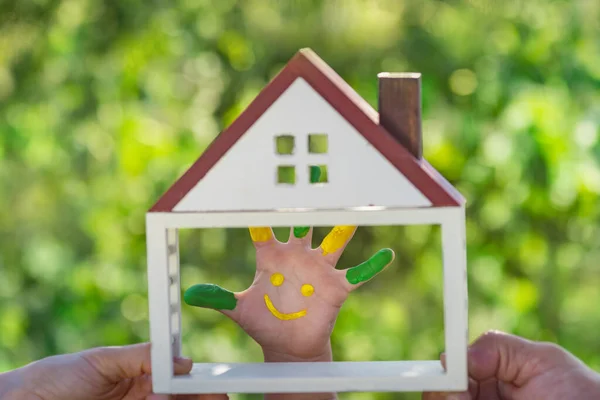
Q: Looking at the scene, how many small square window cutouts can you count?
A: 4